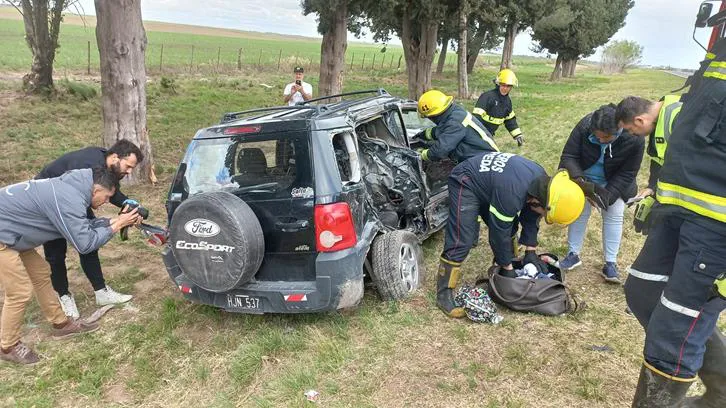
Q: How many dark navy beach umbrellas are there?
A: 0